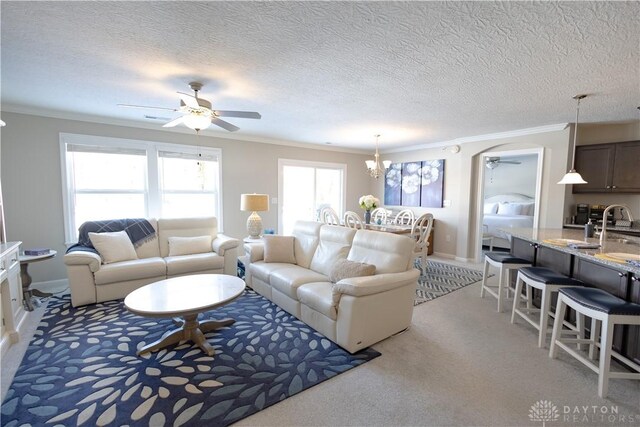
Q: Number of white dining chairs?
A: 5